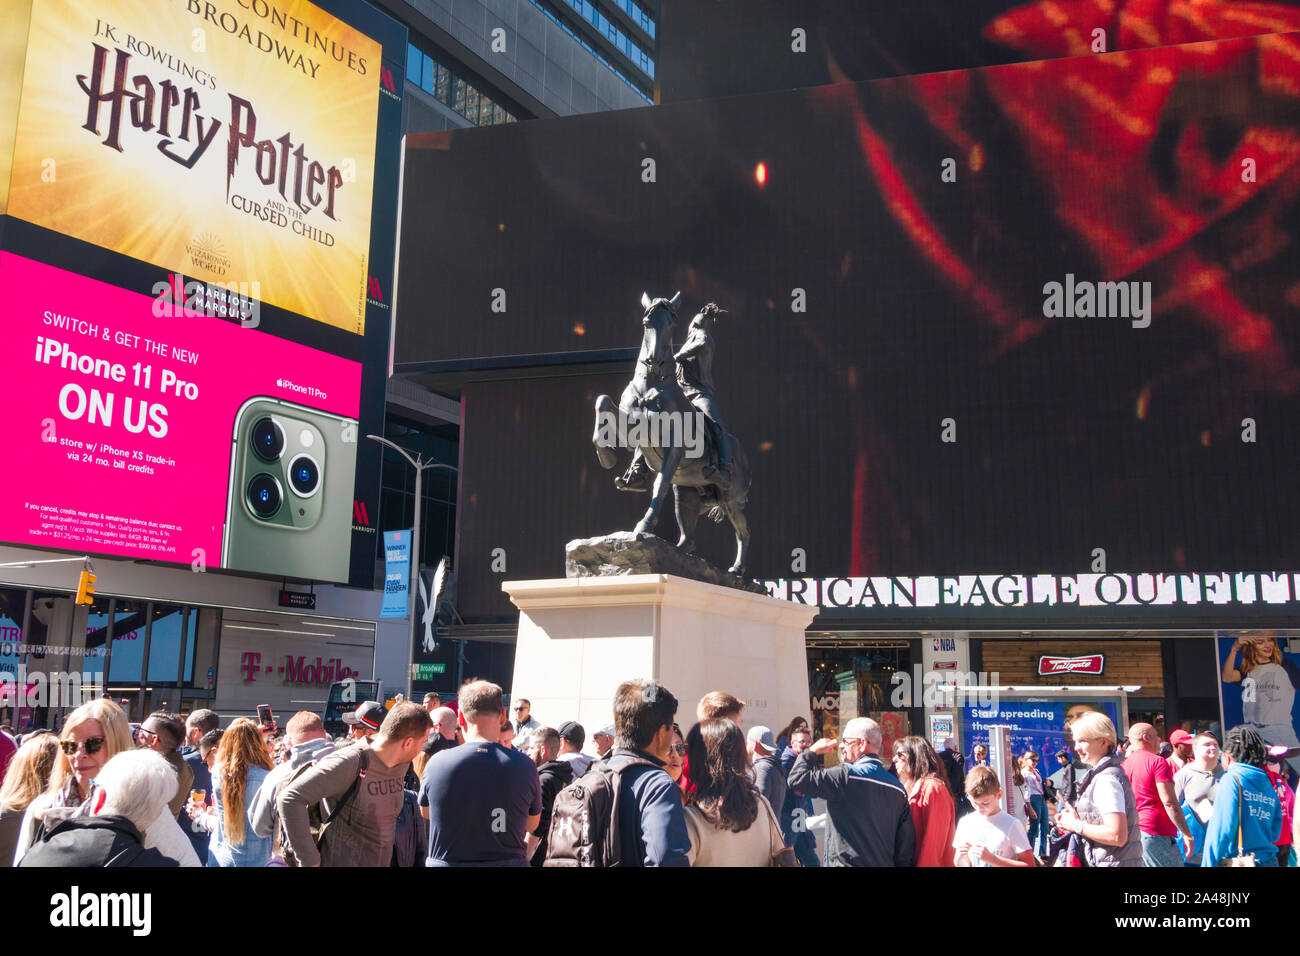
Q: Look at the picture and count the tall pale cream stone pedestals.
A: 1